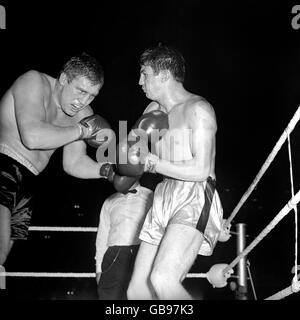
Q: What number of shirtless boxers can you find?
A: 2